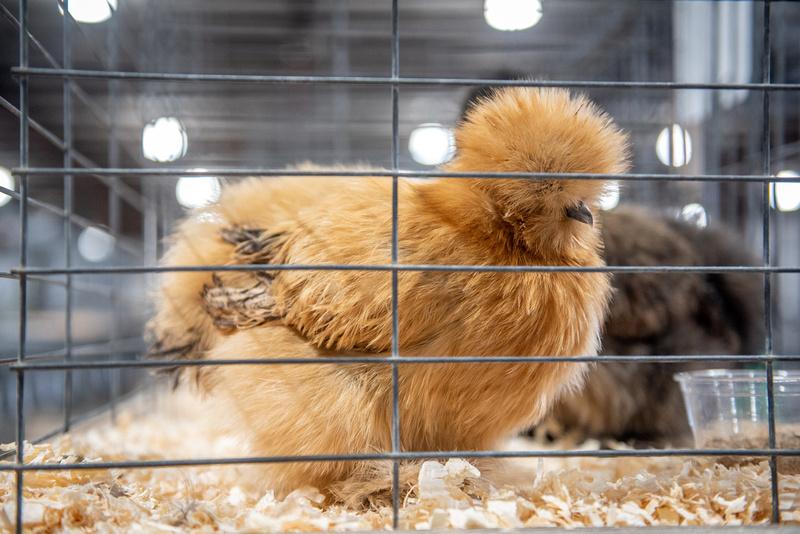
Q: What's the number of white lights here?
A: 11